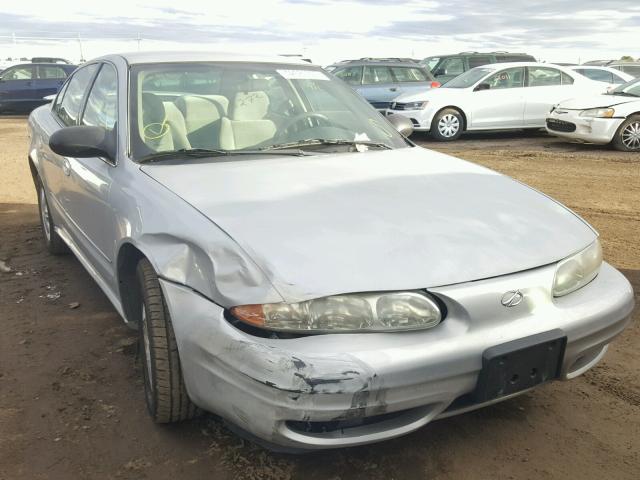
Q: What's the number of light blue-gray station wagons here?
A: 1